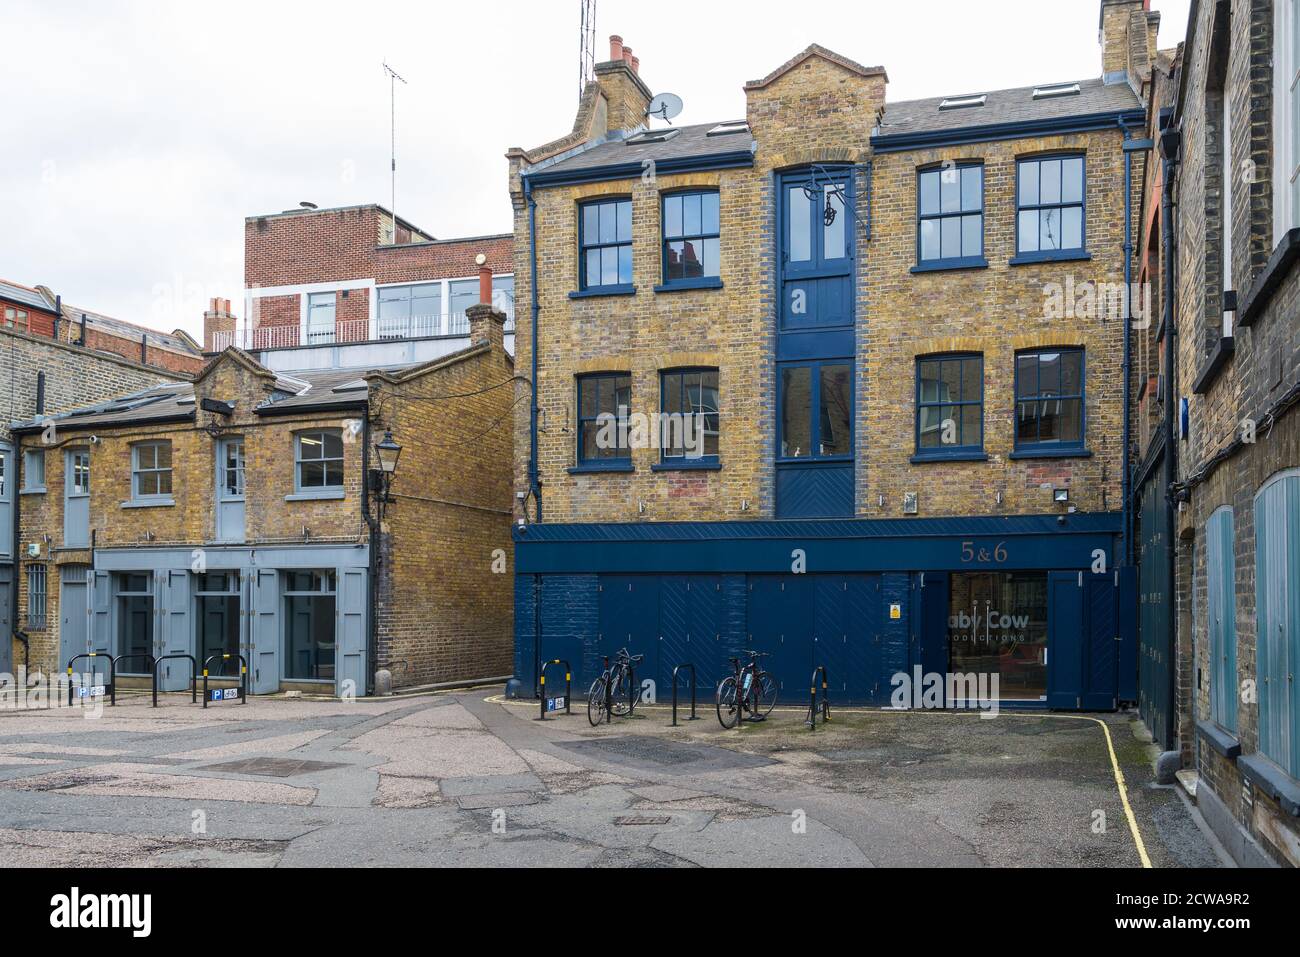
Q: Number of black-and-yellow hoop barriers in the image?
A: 4